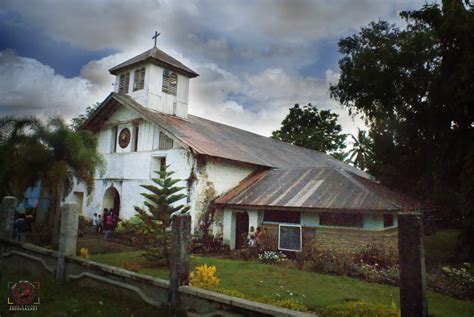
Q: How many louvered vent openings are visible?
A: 3